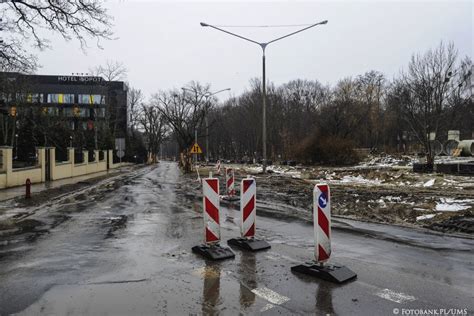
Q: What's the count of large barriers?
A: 3